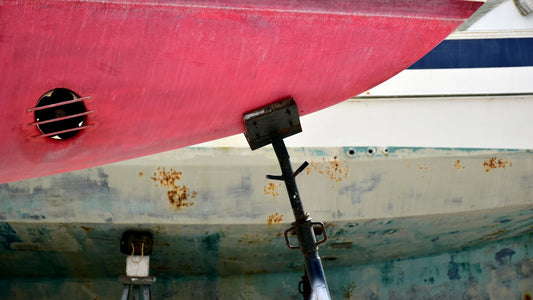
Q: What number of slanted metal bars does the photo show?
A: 3